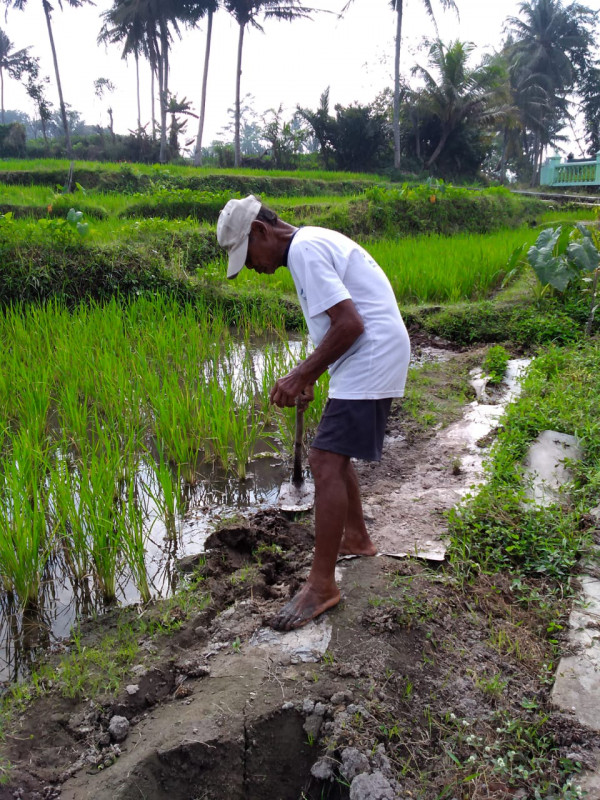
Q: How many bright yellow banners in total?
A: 0